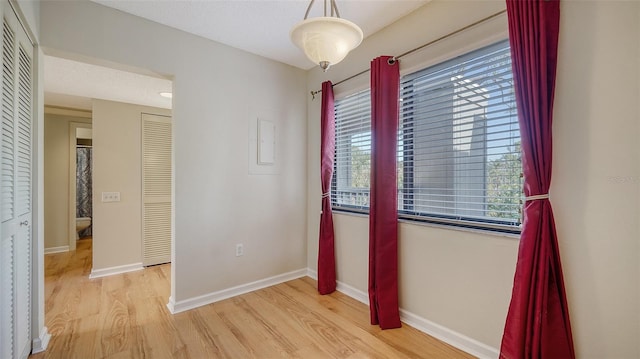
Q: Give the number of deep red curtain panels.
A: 3